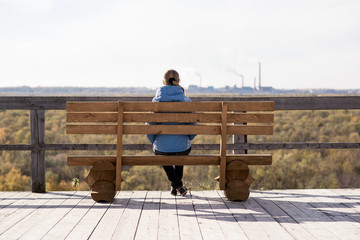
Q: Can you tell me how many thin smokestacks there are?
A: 4